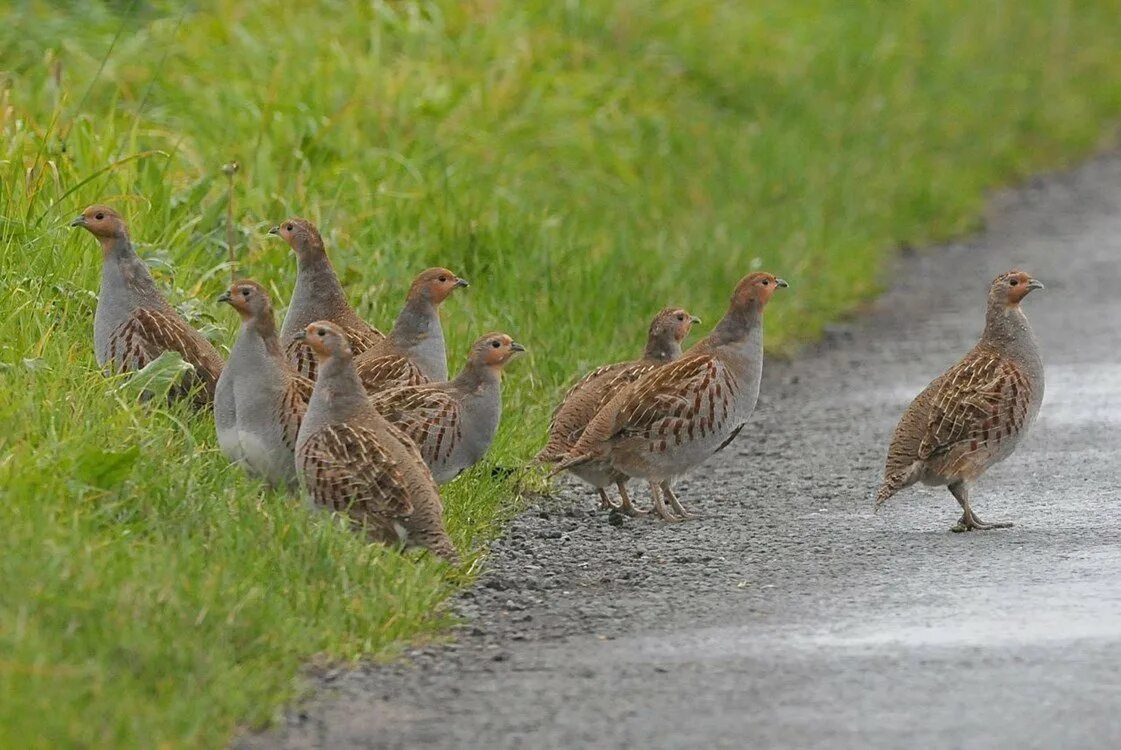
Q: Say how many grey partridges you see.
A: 9